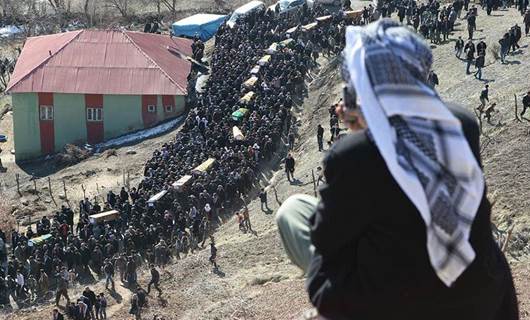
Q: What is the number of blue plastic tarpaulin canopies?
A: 1